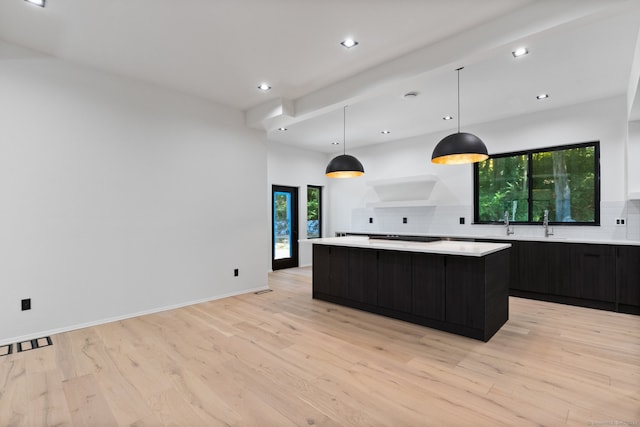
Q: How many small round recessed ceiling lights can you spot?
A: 9